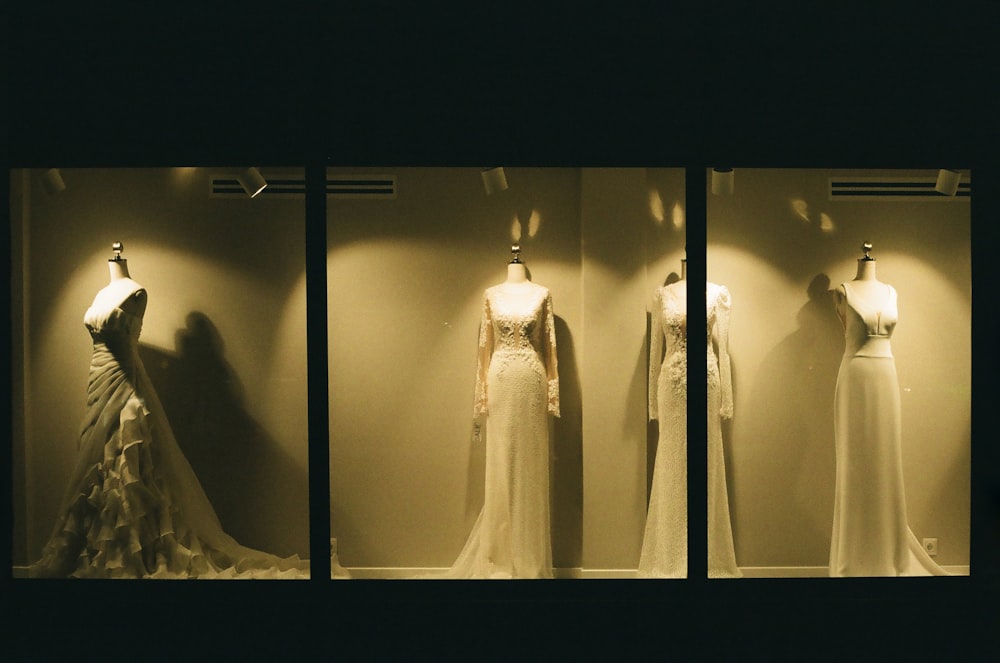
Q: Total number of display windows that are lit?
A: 3